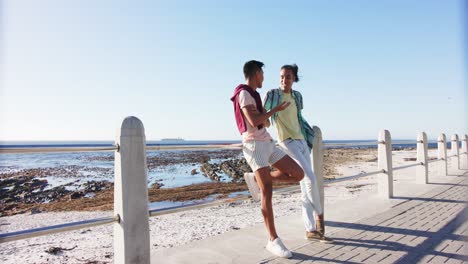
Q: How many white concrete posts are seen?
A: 7